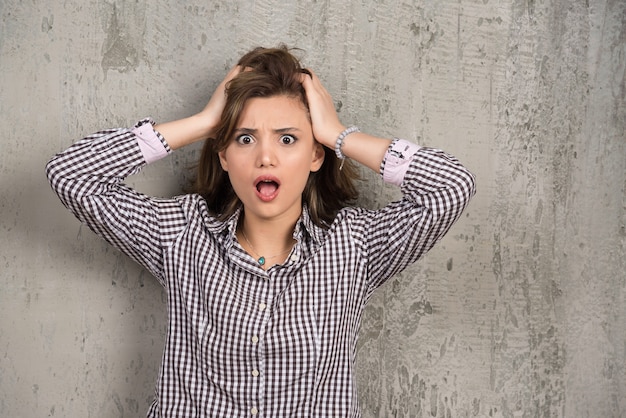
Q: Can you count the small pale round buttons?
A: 5